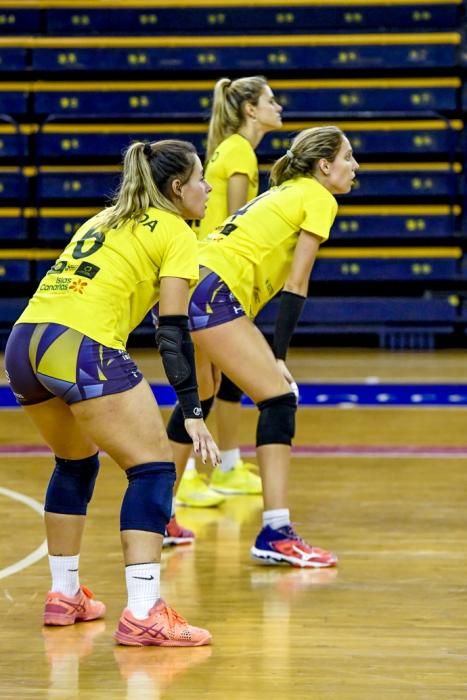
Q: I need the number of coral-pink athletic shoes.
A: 2